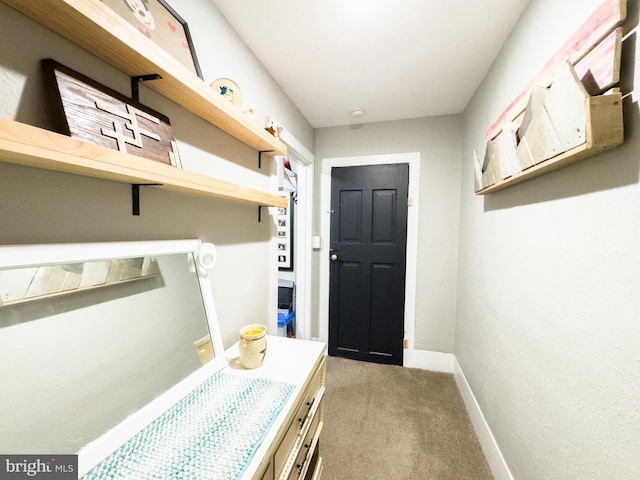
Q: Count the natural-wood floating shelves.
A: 2